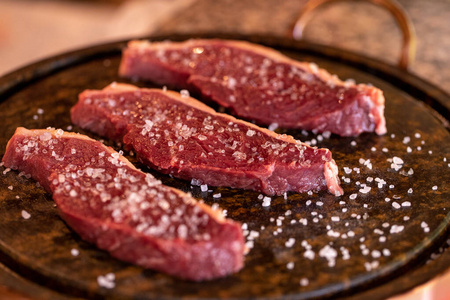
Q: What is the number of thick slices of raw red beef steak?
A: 3